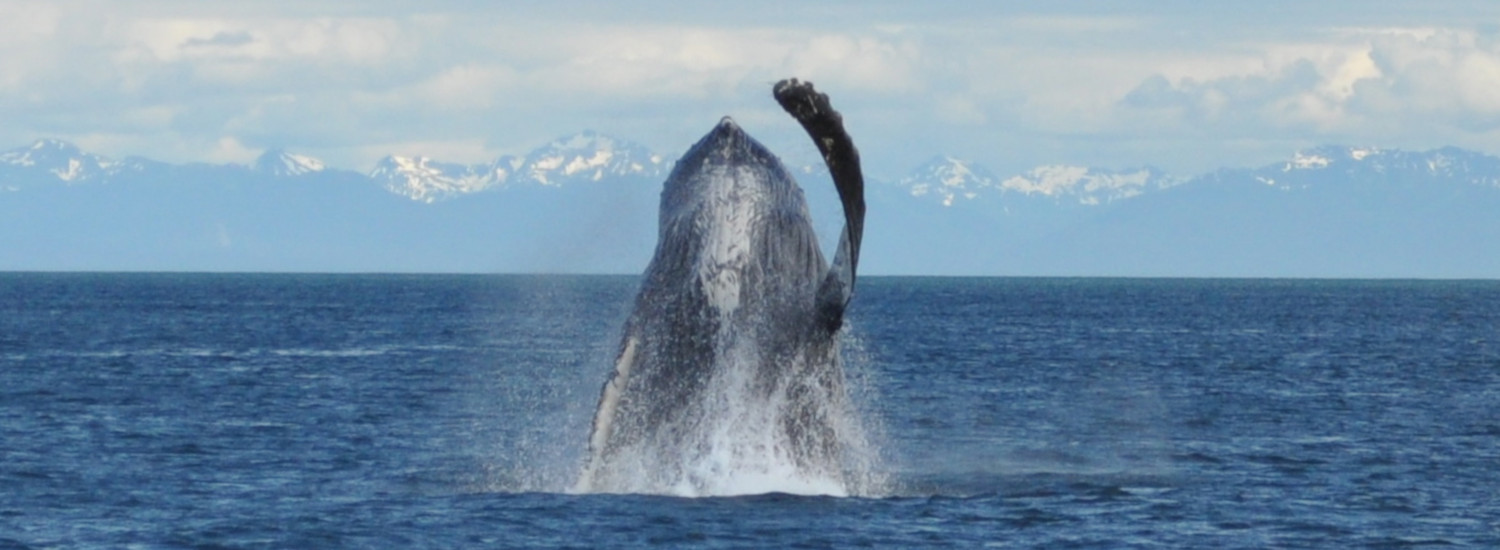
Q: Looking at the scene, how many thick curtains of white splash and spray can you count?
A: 1